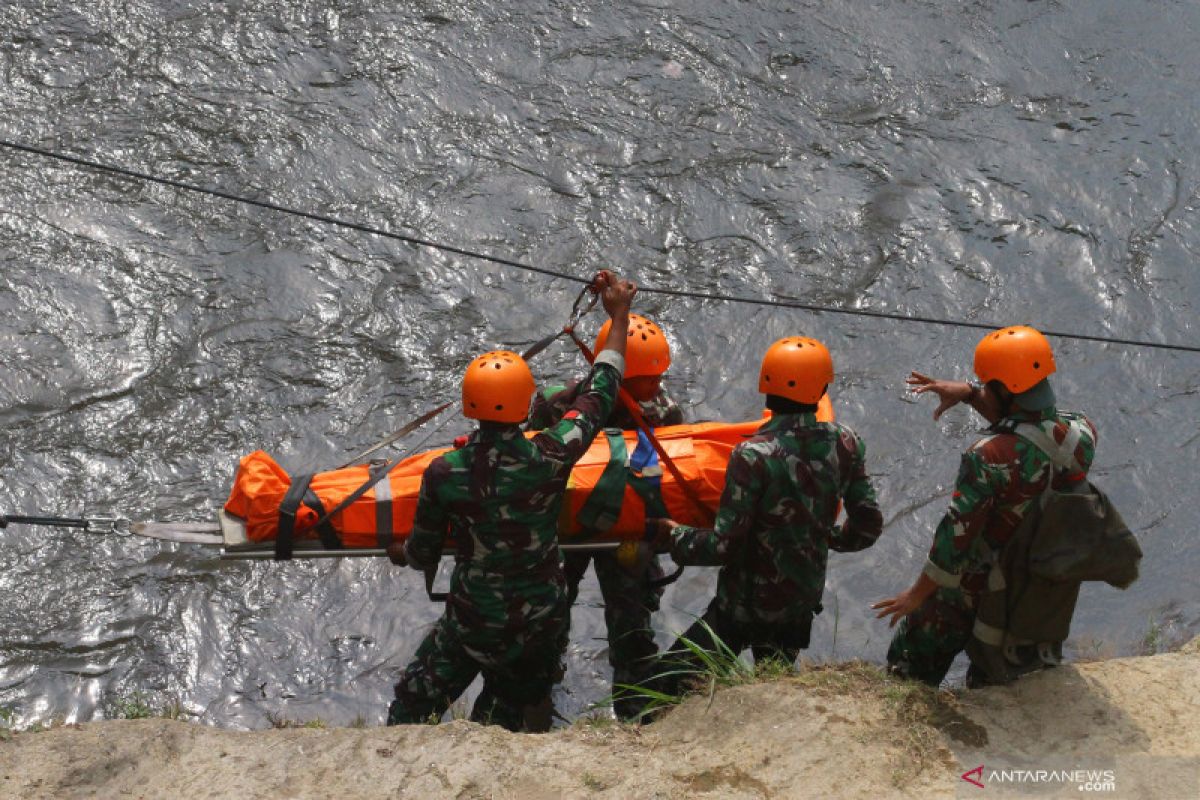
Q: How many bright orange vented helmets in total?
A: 4